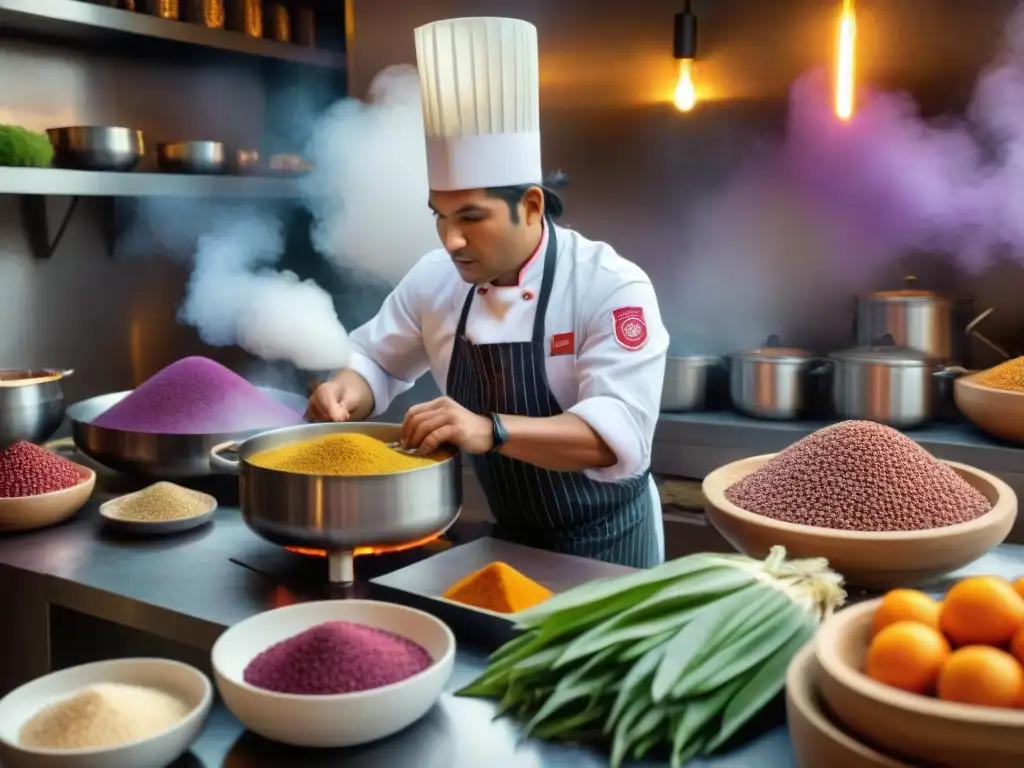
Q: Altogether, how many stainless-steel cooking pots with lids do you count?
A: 3